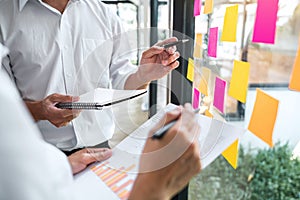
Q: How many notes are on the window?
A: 15